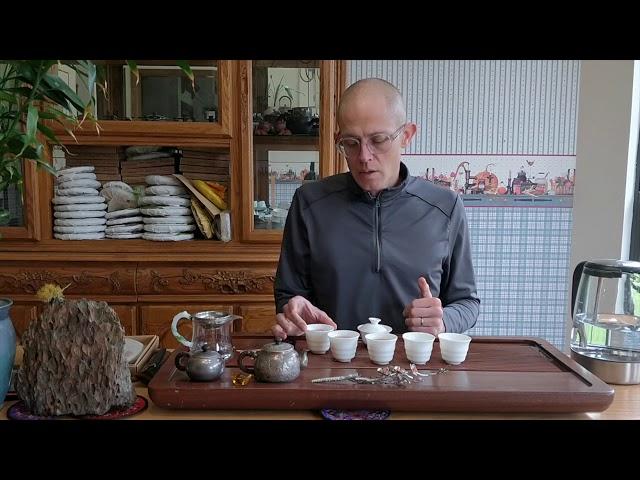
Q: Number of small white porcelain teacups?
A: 5